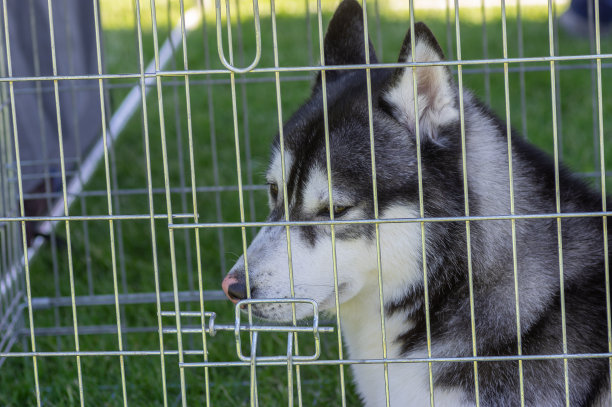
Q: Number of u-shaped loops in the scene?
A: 1